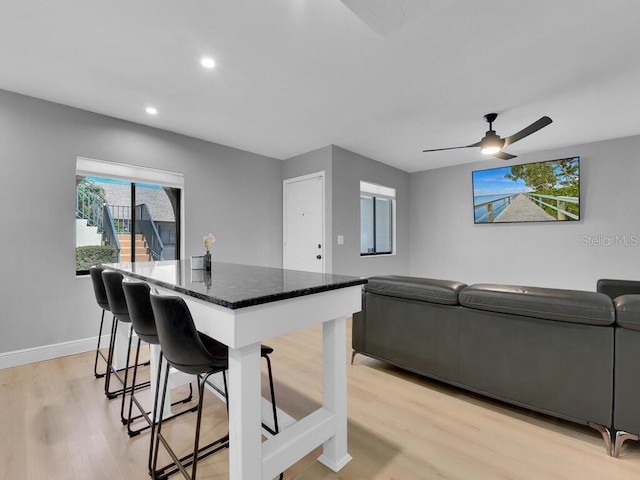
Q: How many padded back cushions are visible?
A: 3